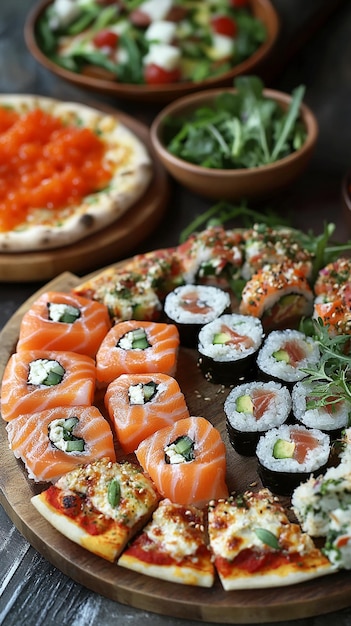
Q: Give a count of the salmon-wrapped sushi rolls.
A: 6